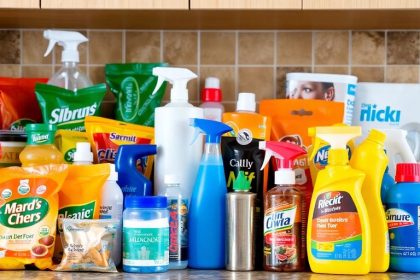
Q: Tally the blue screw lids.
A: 1